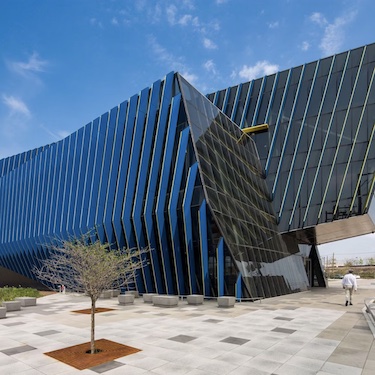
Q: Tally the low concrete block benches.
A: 11